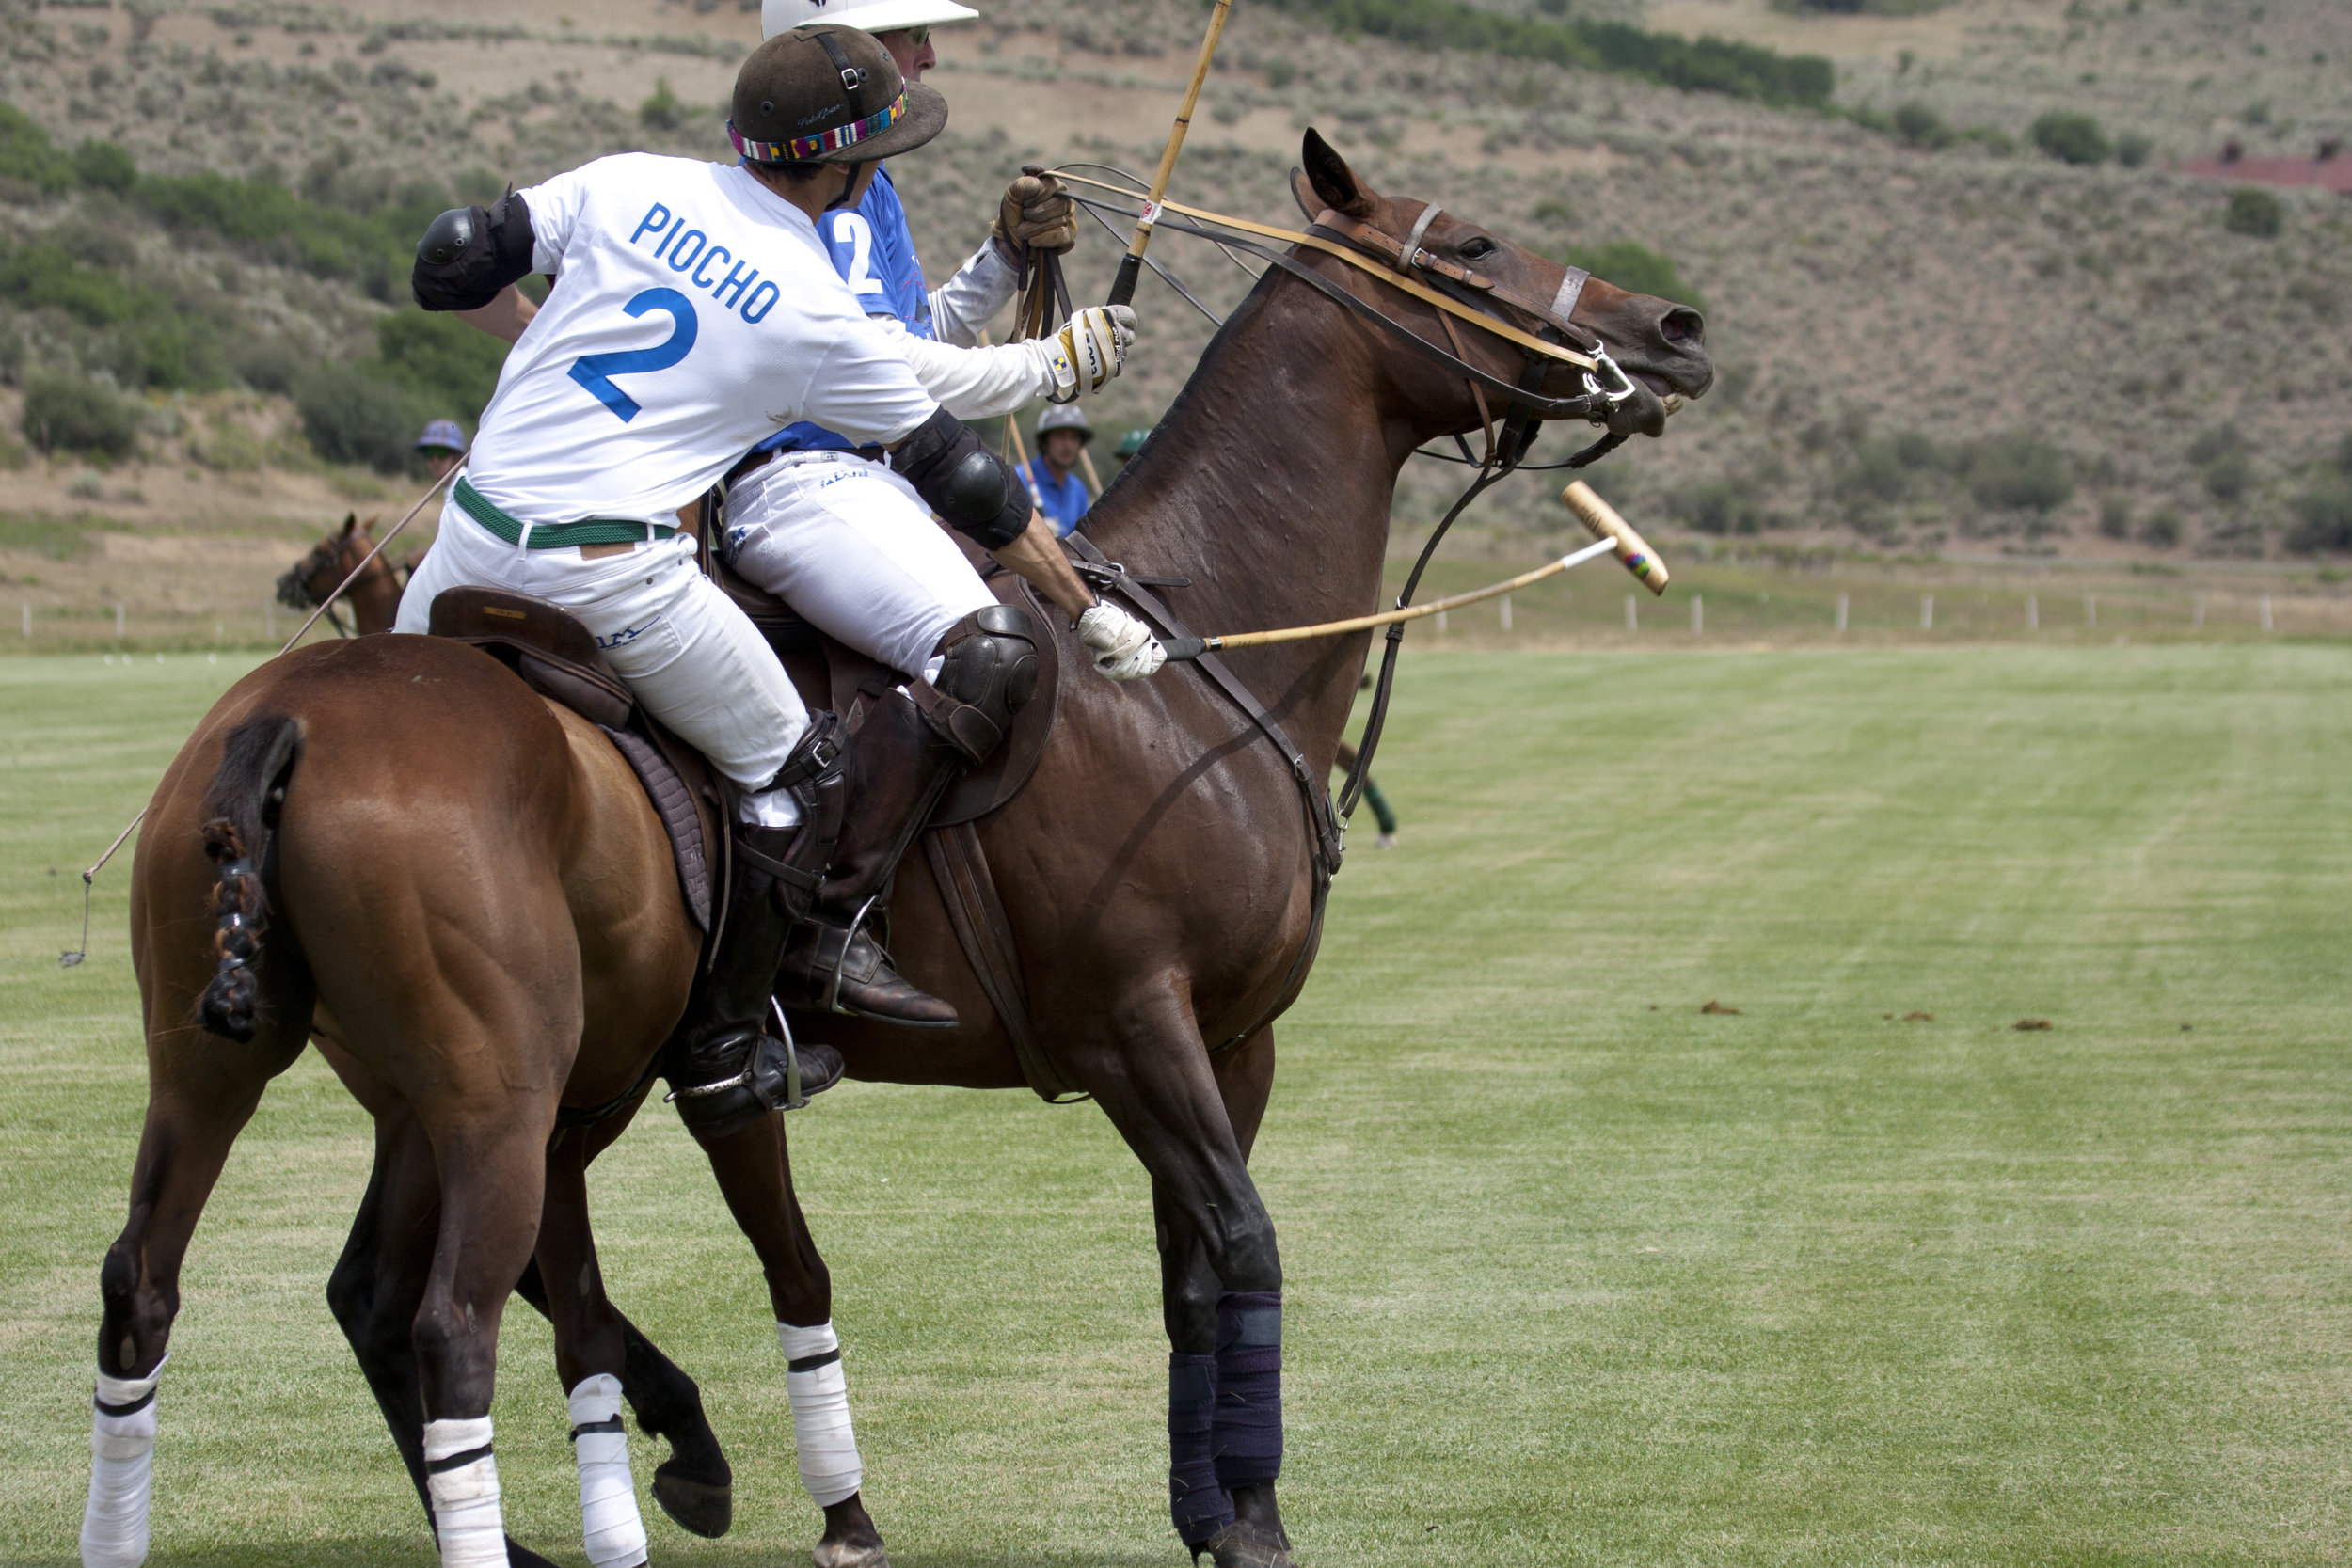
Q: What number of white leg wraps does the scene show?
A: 4